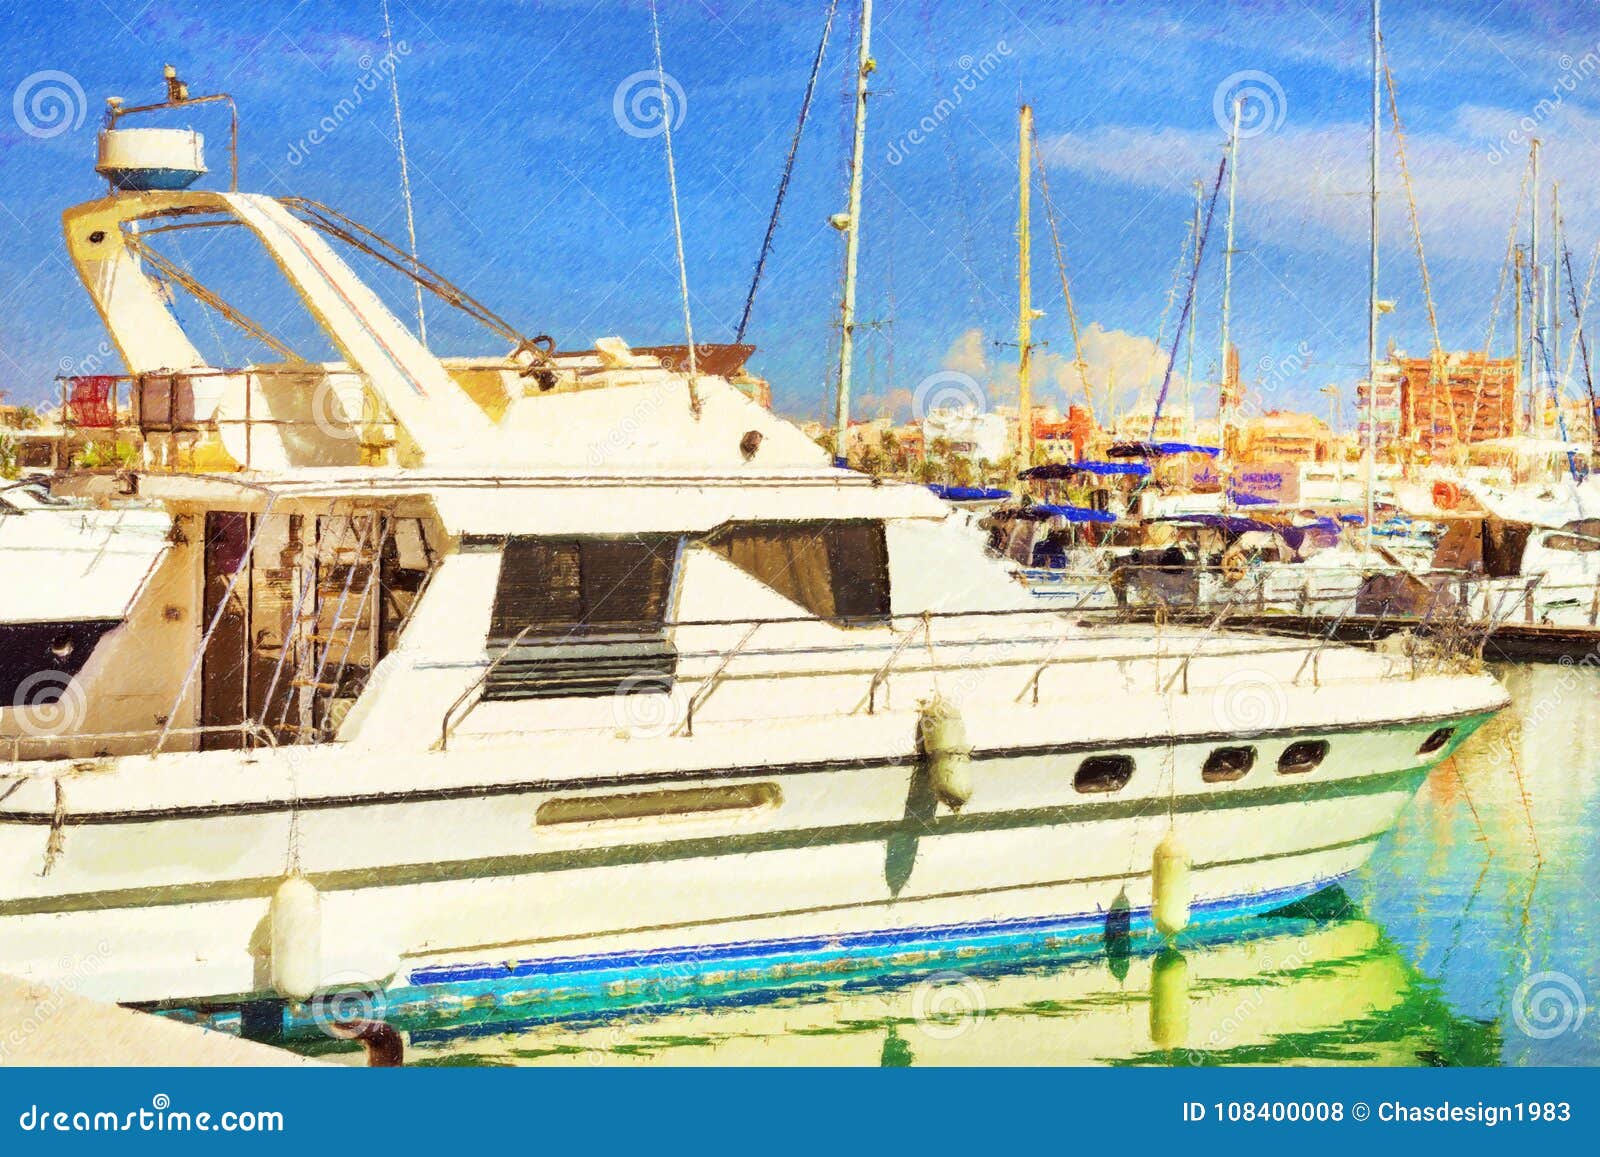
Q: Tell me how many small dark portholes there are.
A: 4